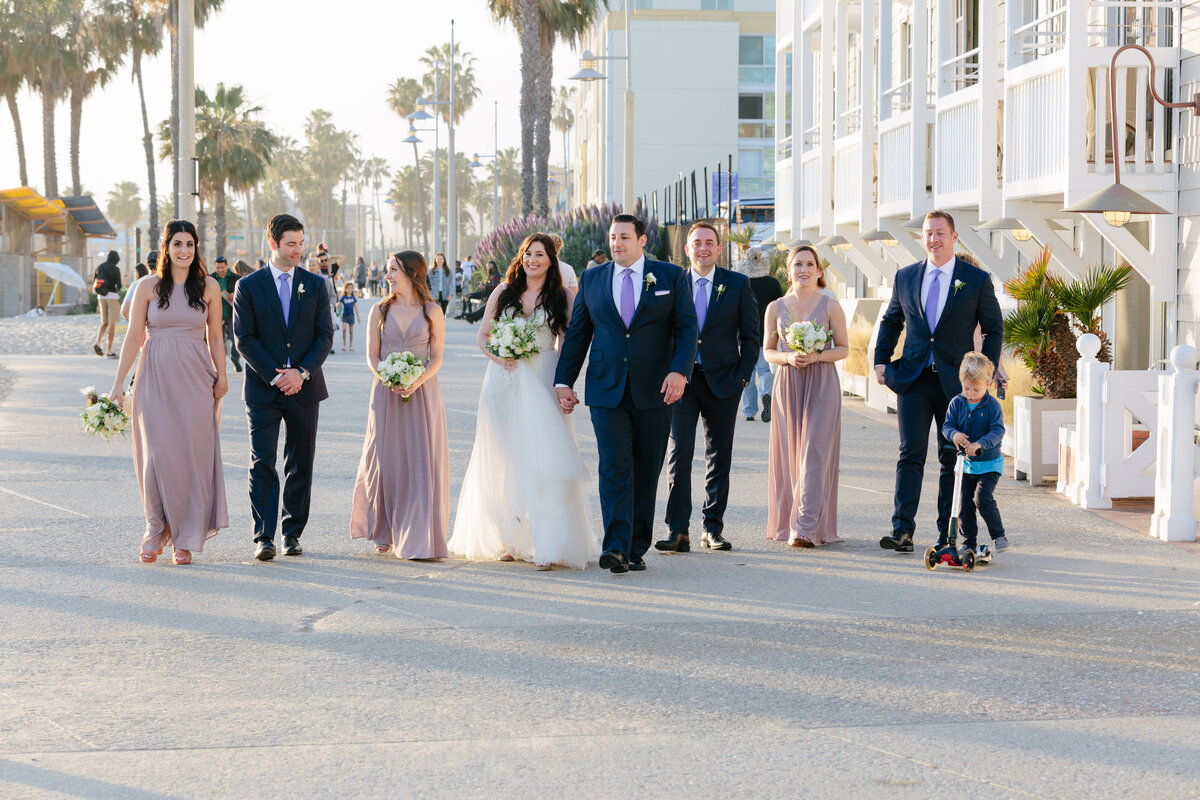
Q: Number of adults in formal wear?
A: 8